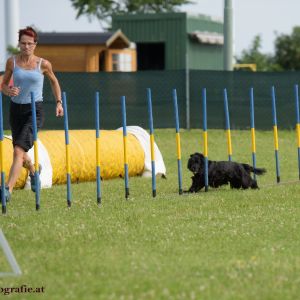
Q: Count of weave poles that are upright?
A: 12